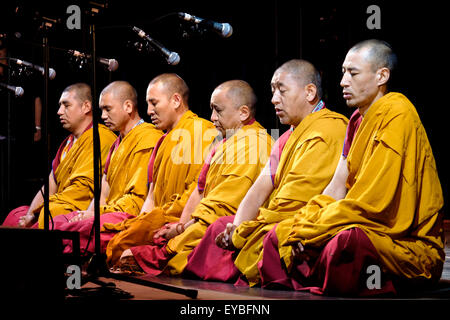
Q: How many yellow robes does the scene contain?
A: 6